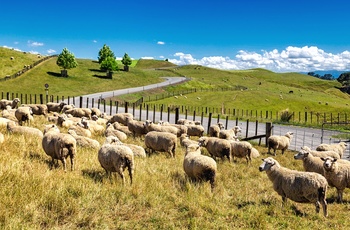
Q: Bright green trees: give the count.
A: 4